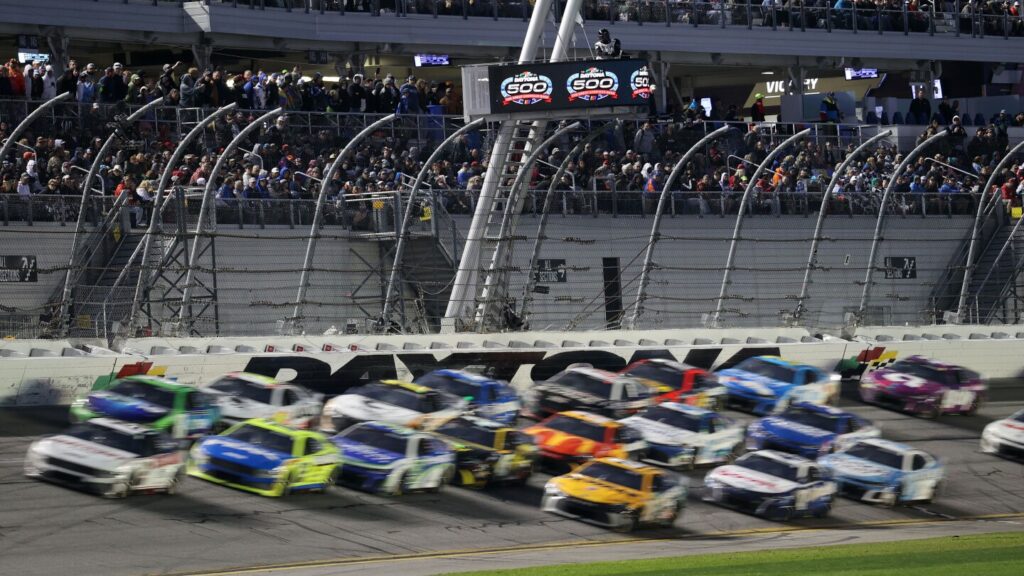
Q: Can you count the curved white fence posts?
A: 13